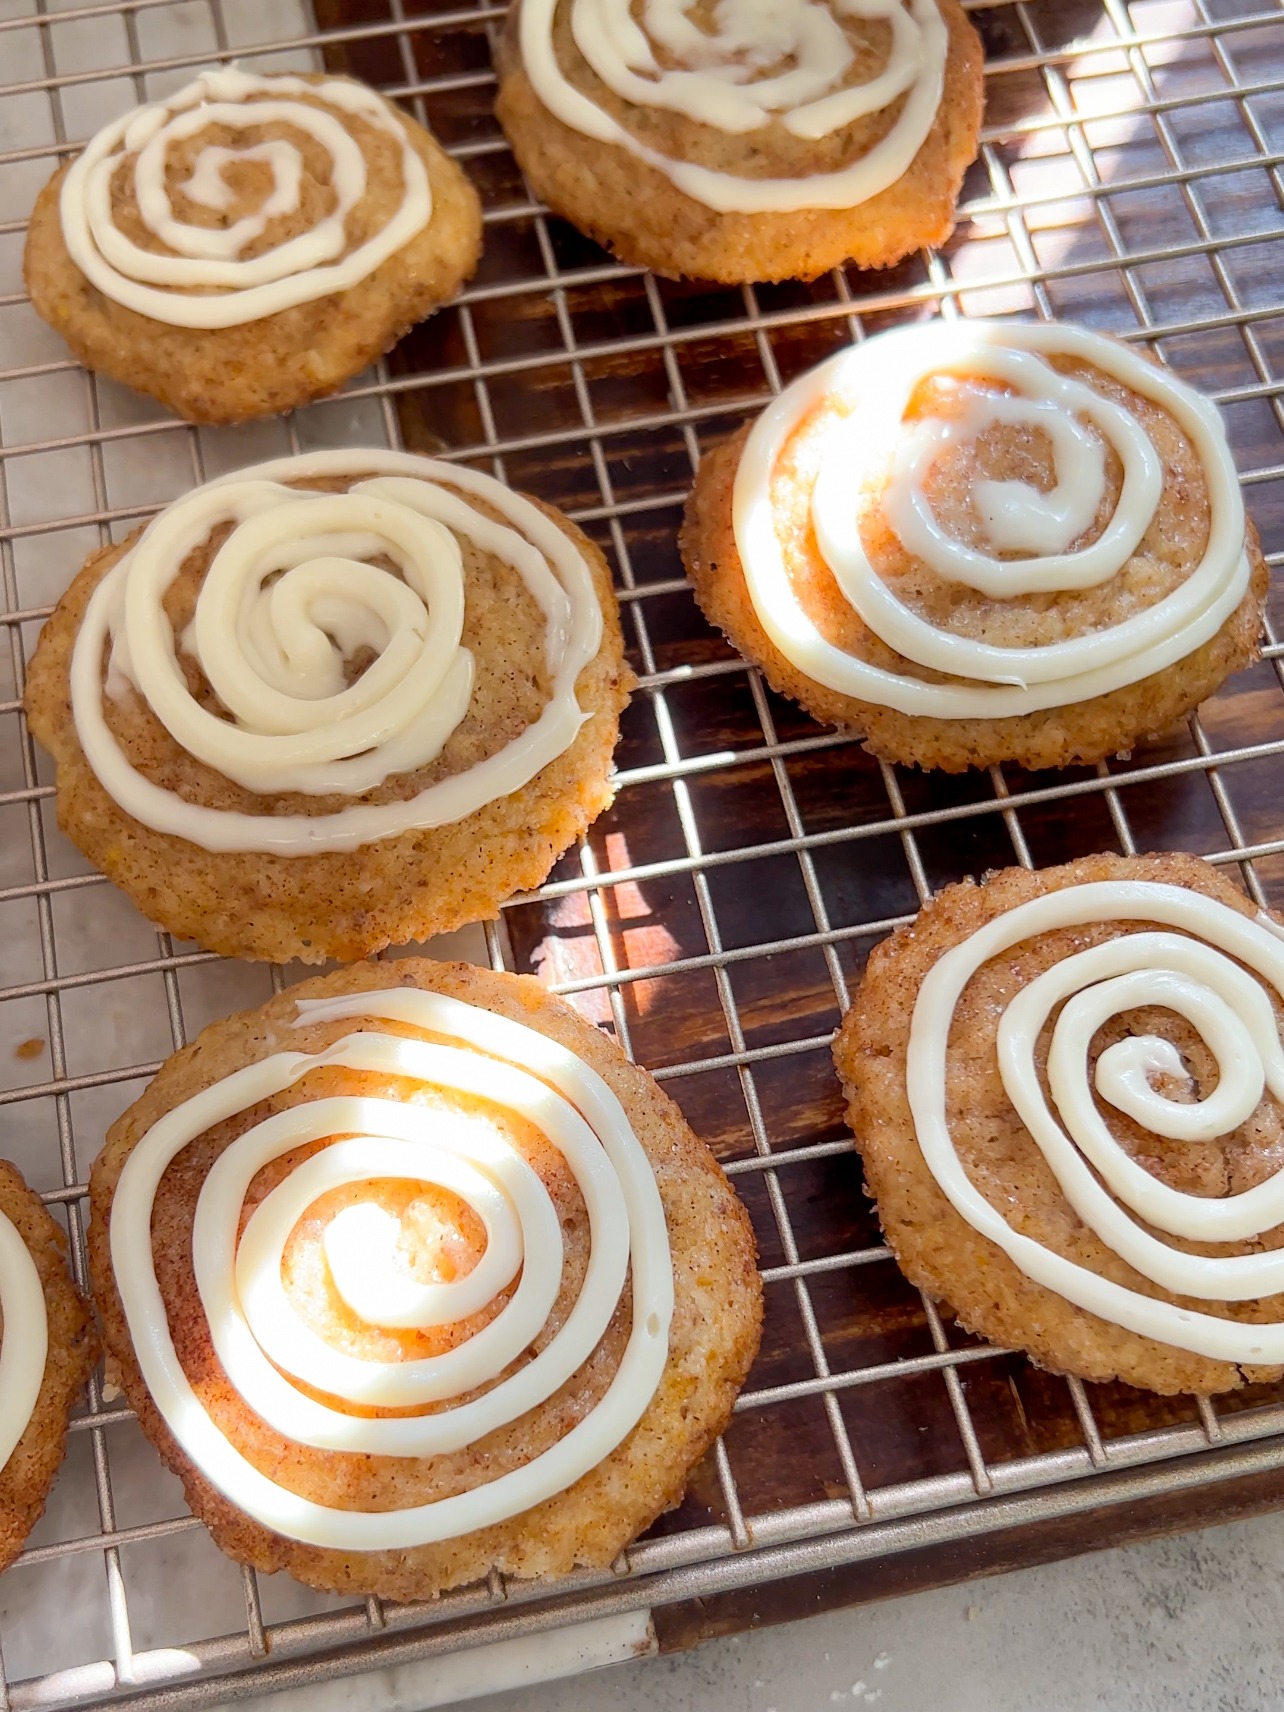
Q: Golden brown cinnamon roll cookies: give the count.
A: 7